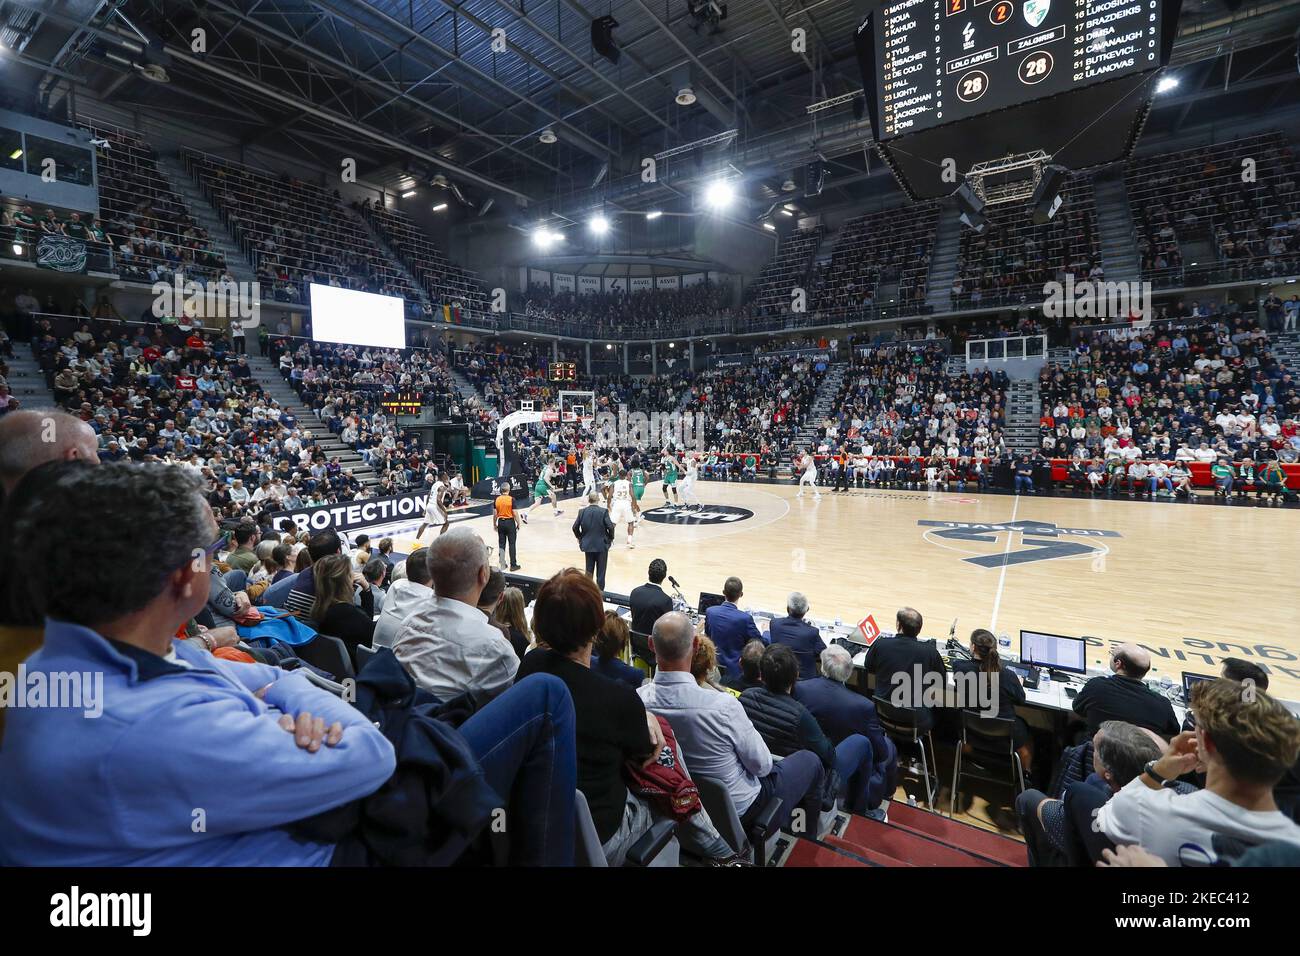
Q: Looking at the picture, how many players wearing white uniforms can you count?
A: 5